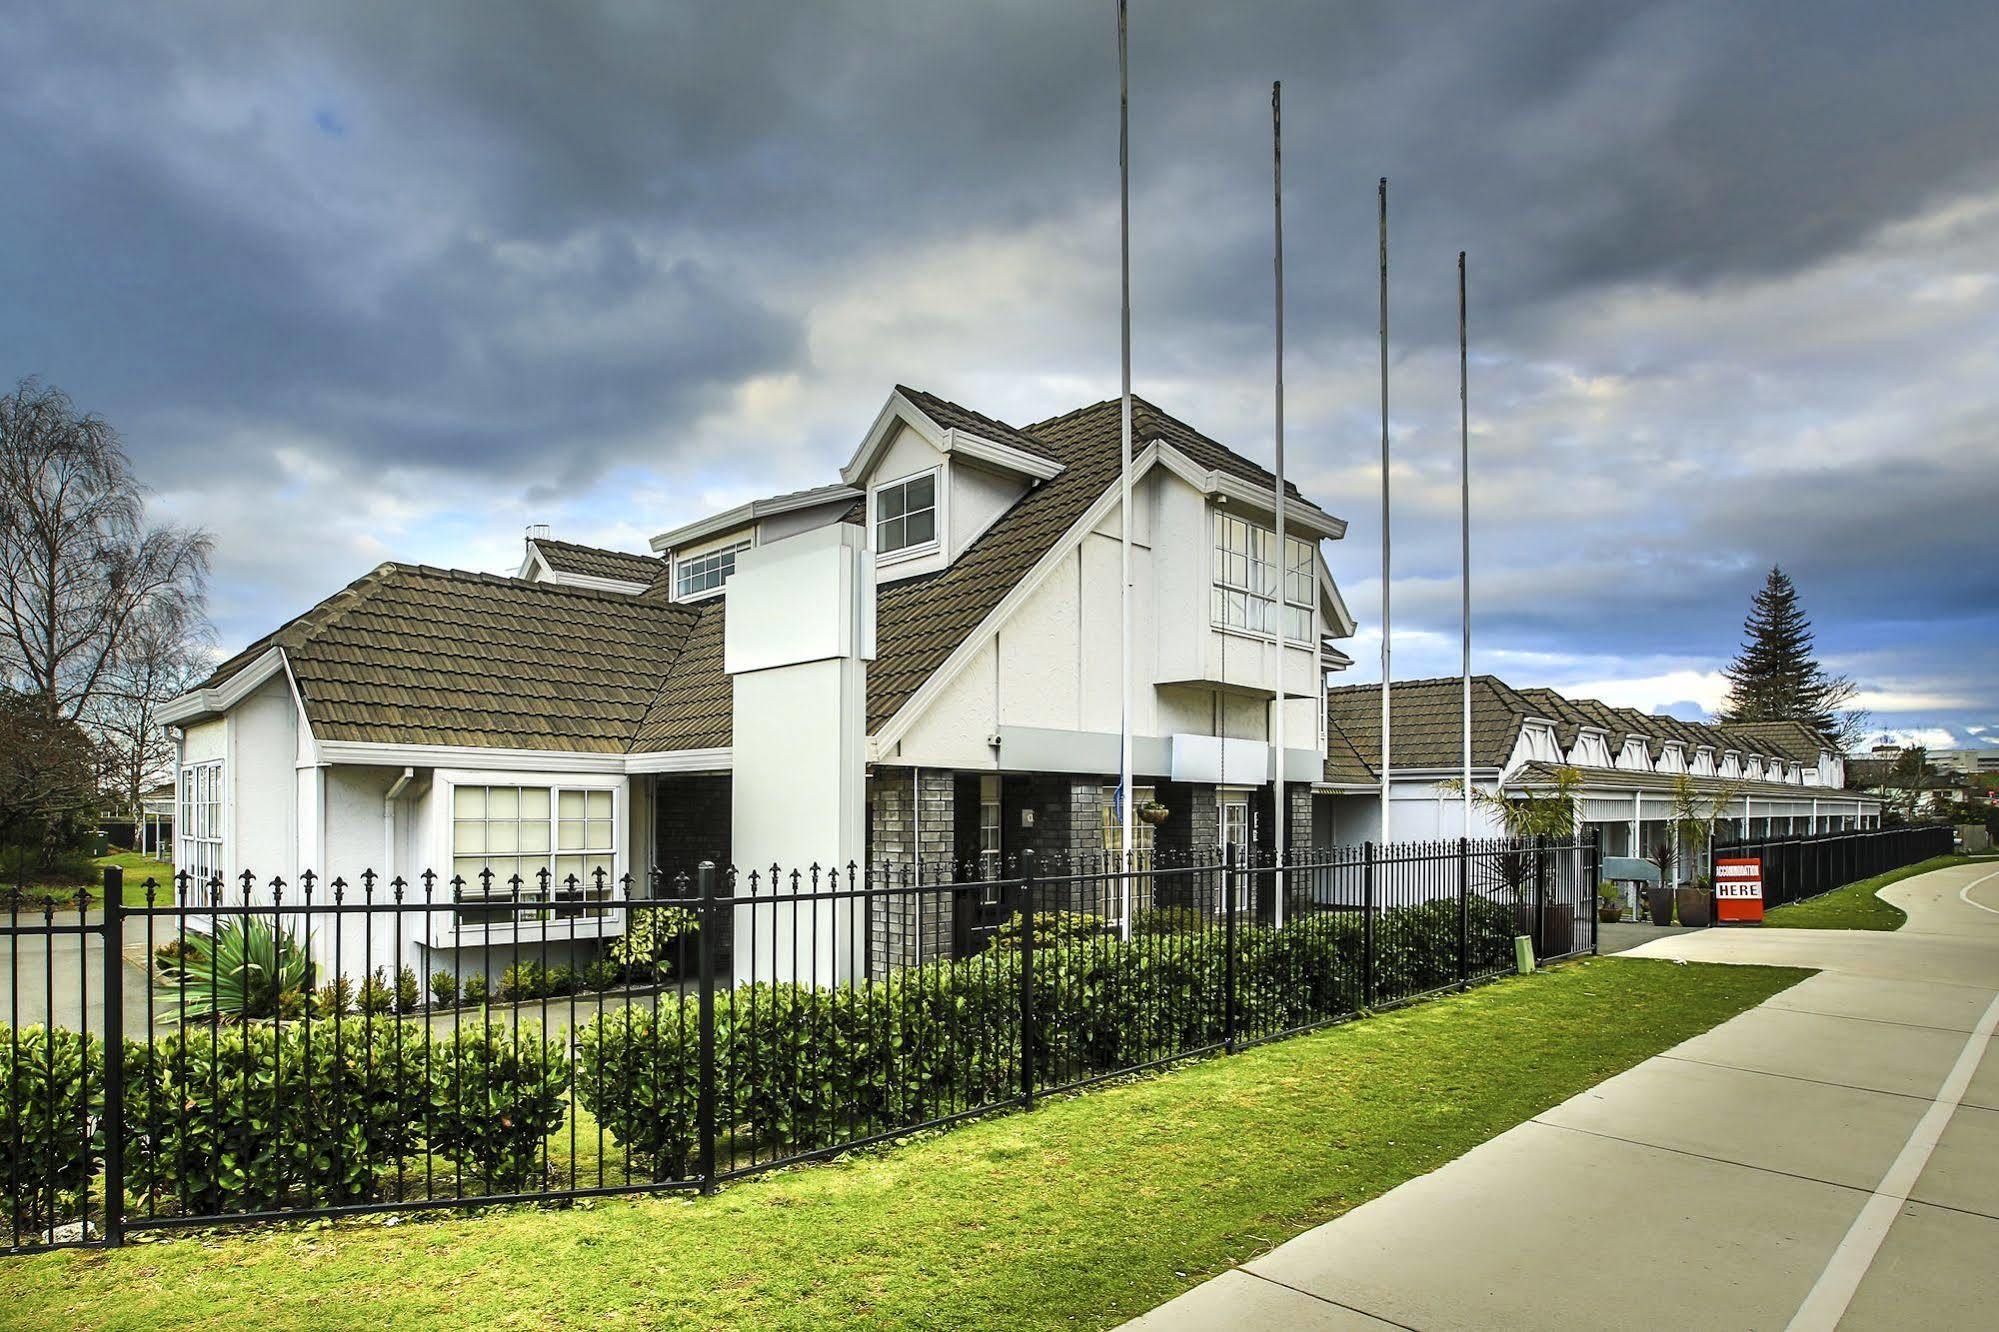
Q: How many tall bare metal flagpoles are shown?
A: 4